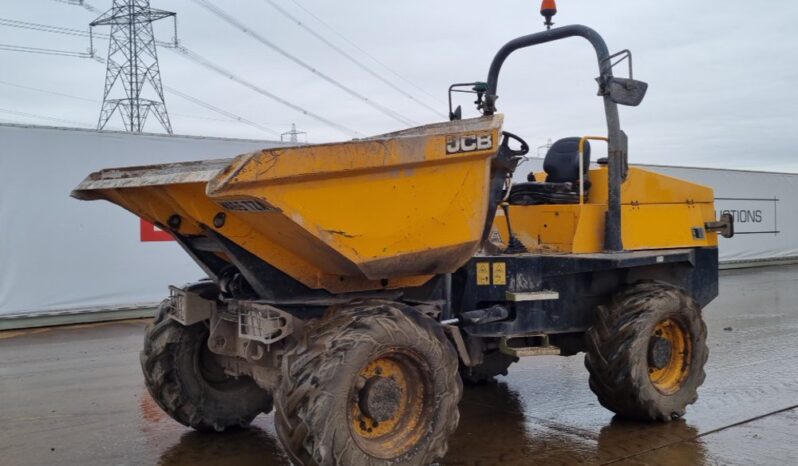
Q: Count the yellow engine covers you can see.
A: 1